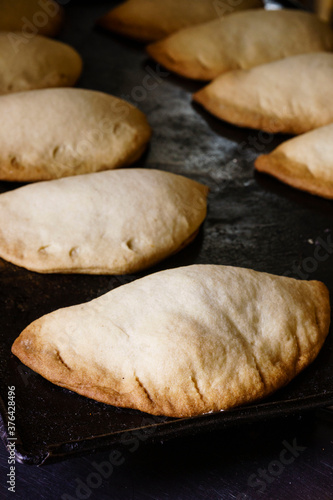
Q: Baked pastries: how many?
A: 9